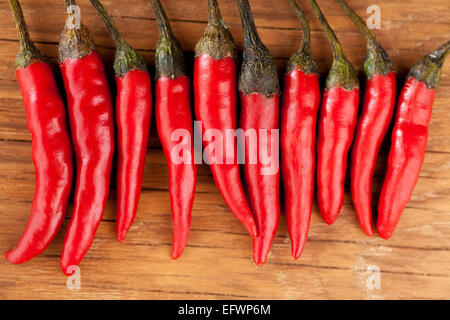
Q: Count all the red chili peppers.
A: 10